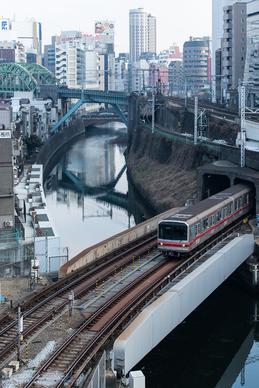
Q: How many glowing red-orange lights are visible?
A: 2